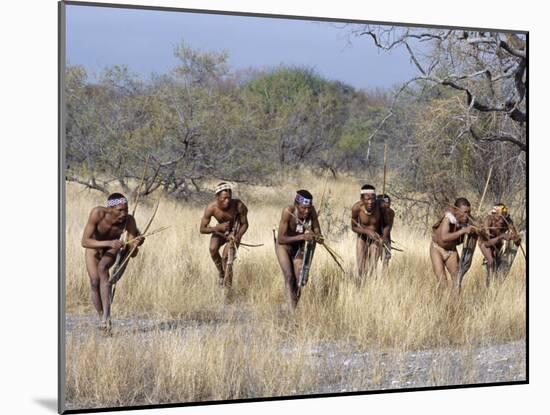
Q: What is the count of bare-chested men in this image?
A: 7